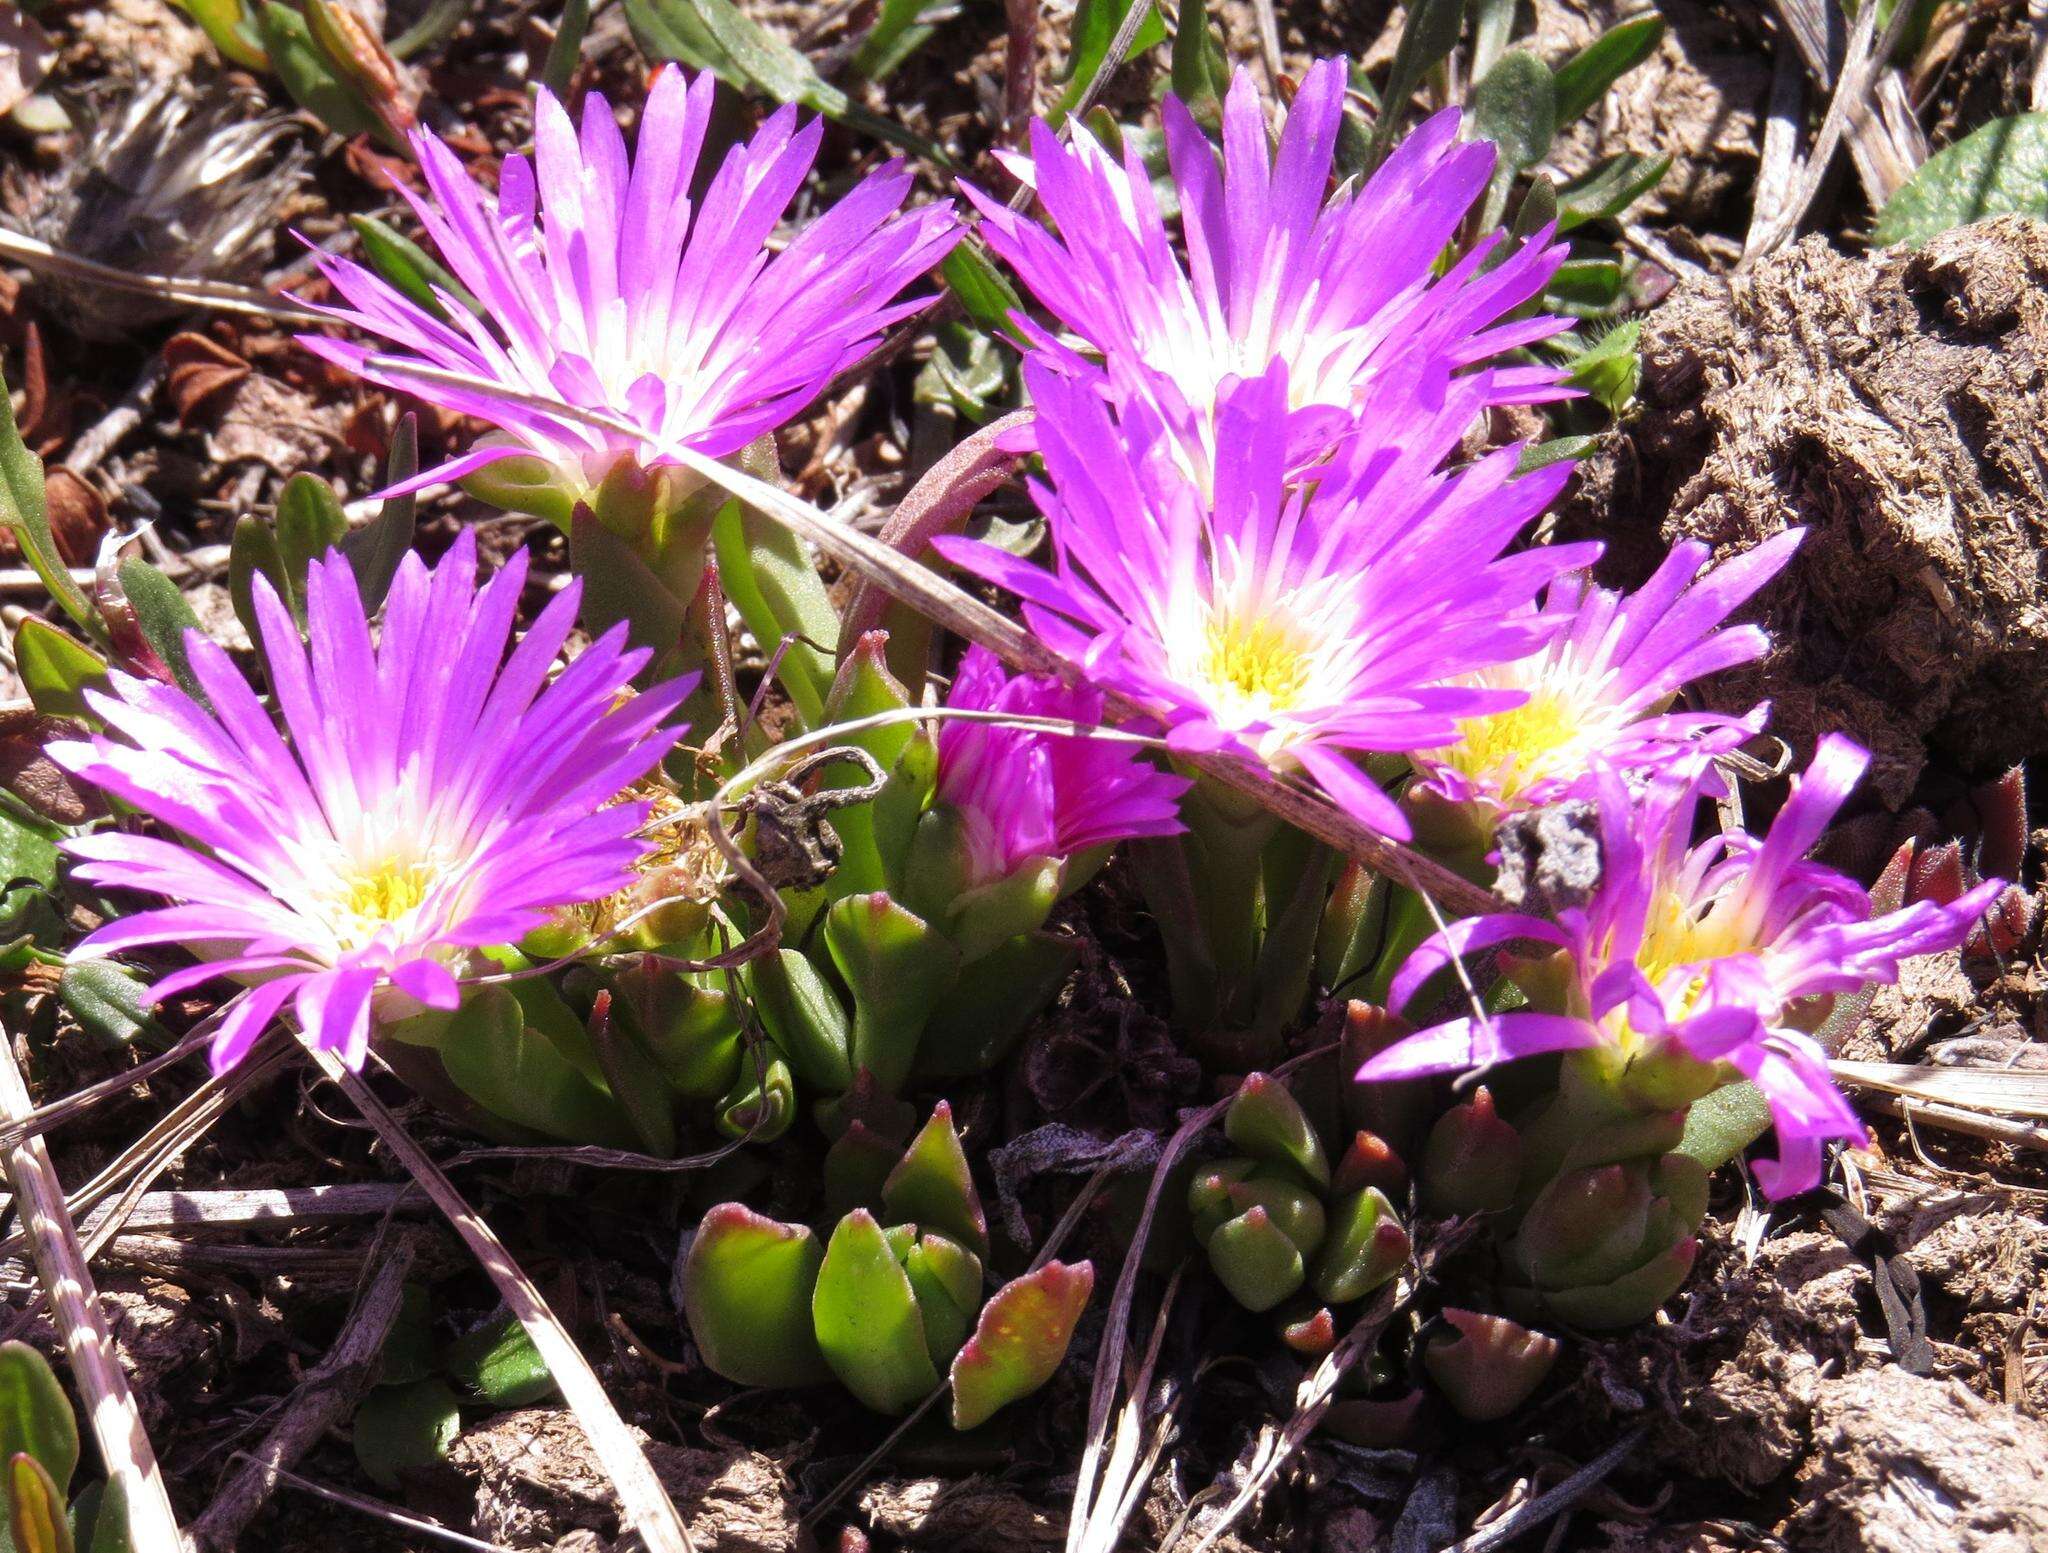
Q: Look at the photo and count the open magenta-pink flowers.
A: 6